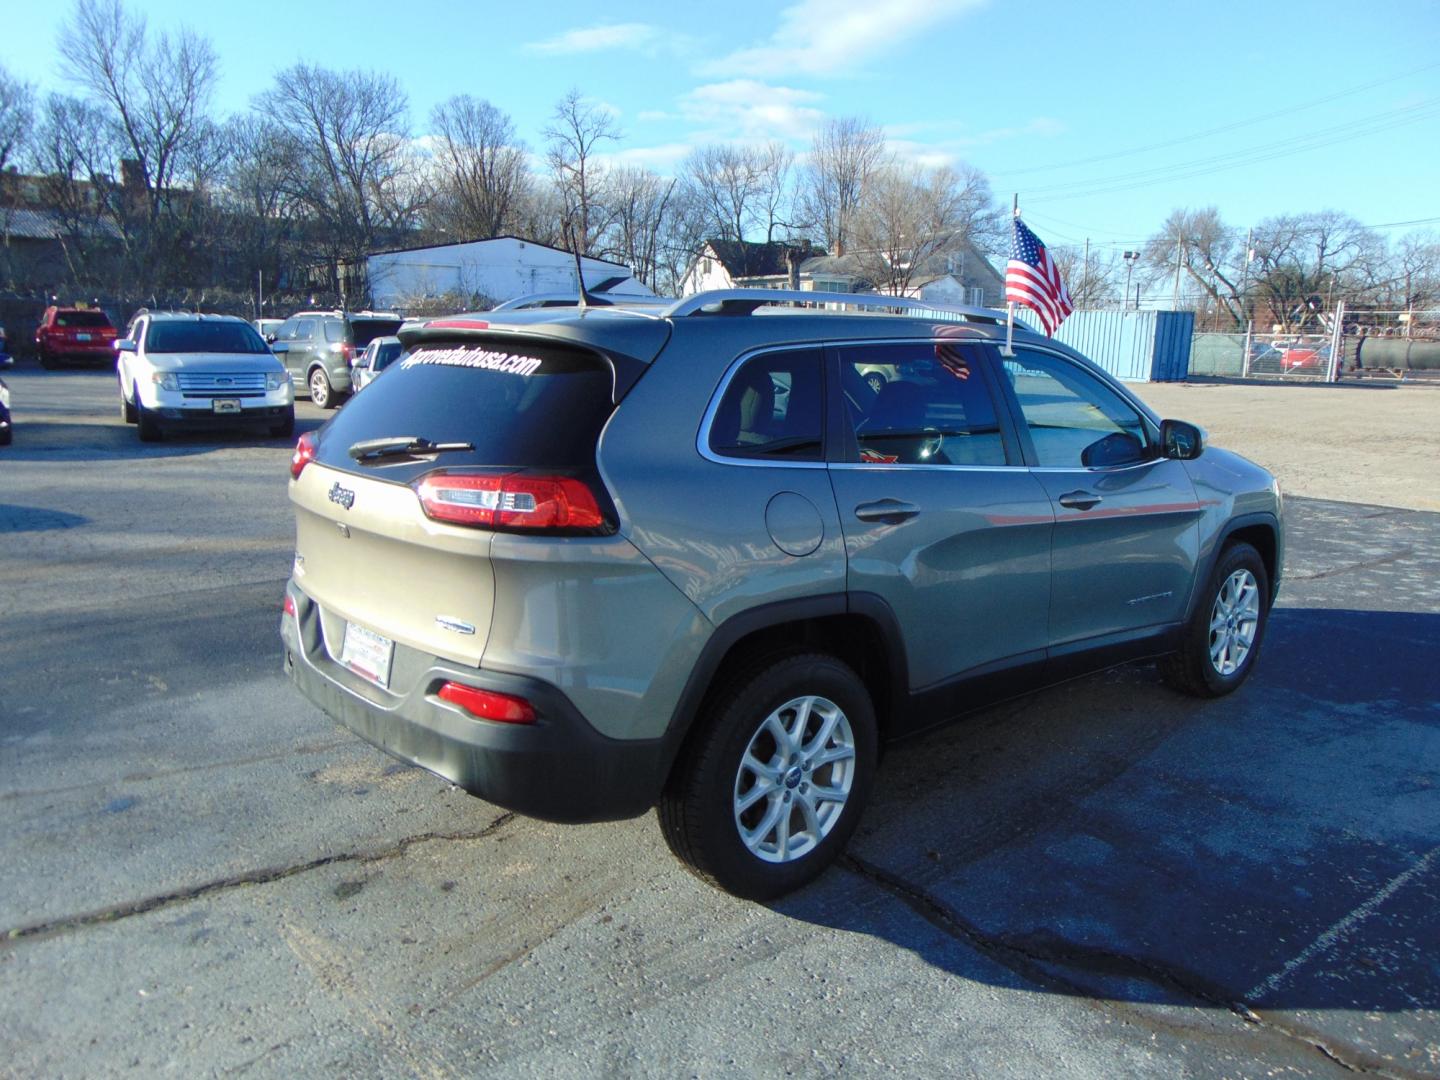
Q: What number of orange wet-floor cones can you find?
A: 0